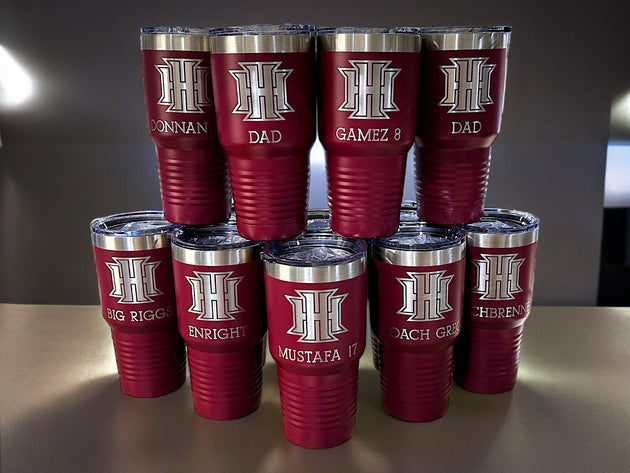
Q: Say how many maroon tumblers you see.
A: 9